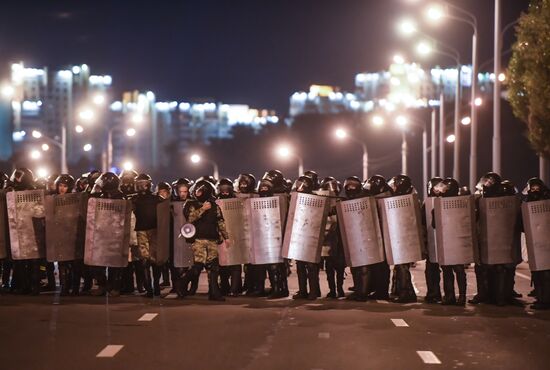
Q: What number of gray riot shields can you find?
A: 15